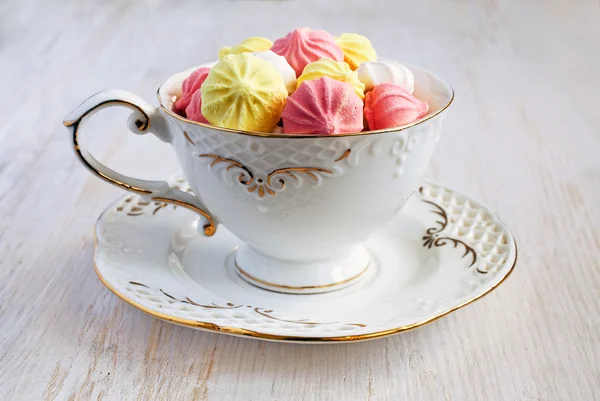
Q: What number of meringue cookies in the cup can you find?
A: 11